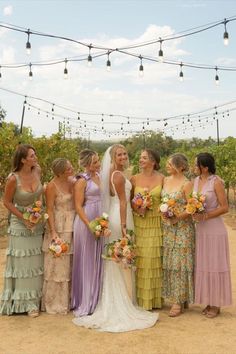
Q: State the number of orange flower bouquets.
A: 7